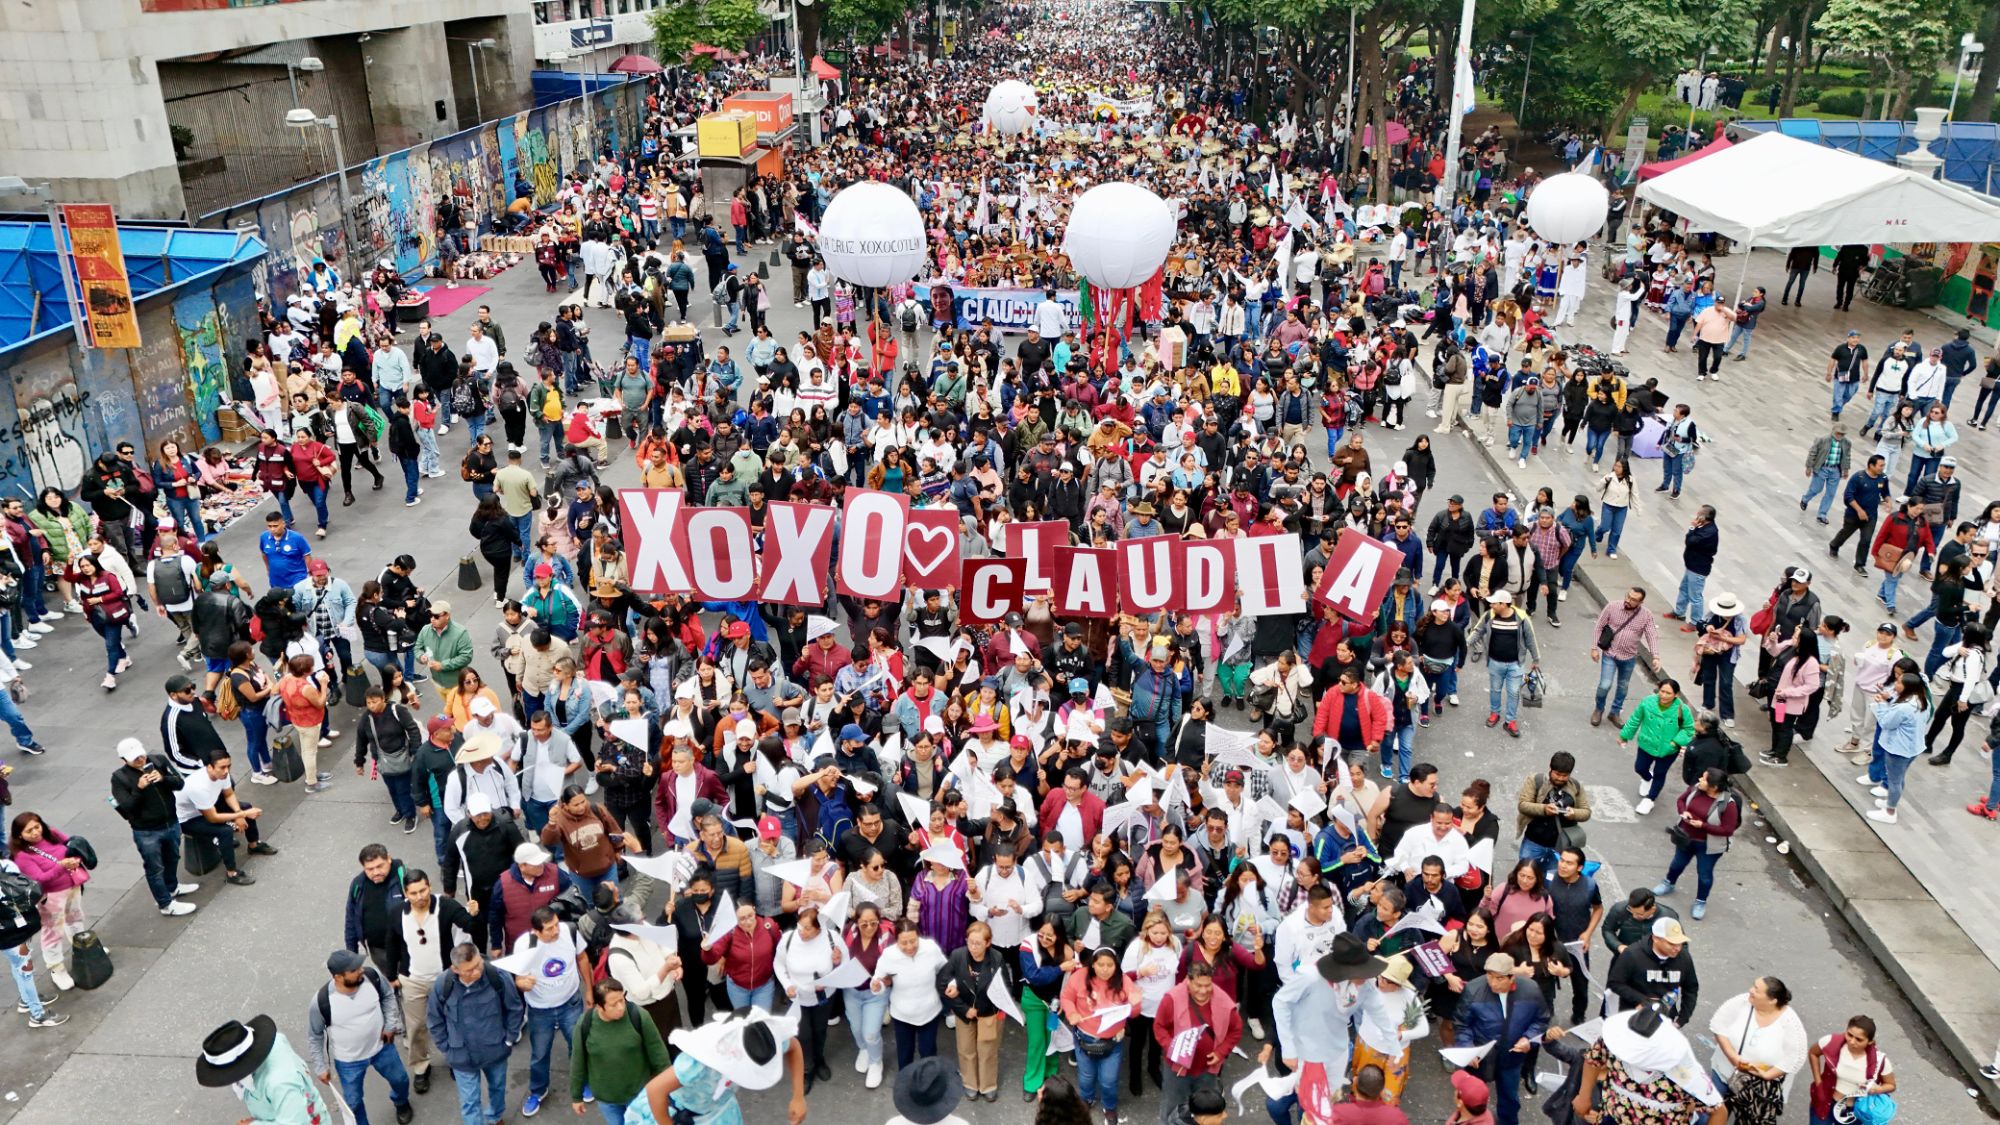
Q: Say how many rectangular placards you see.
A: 12